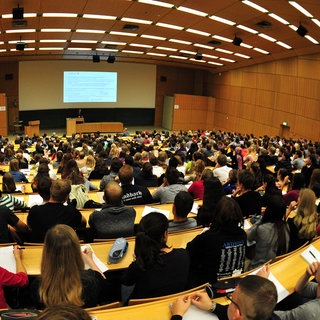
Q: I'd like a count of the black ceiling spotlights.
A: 7